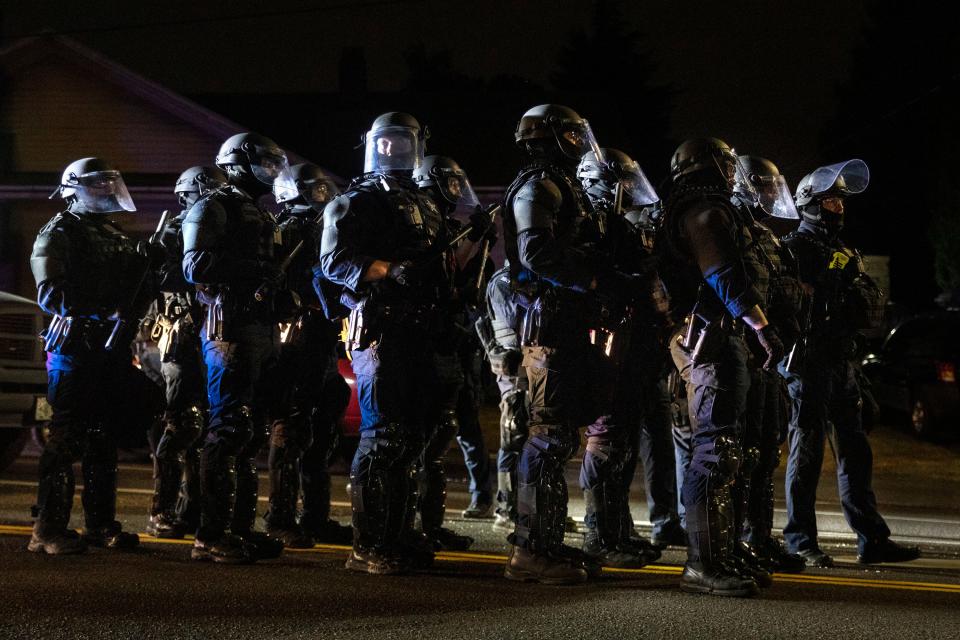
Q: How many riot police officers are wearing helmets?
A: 11